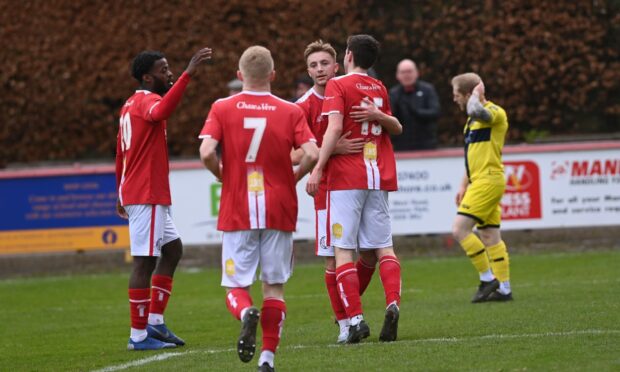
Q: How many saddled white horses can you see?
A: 0